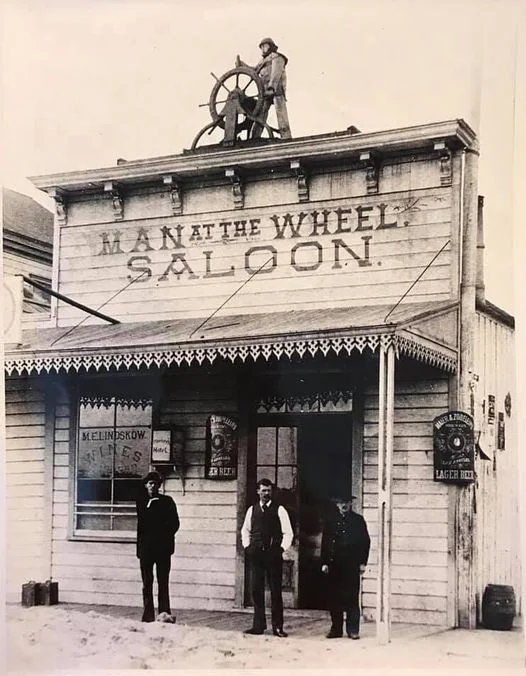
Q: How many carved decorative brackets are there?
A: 7